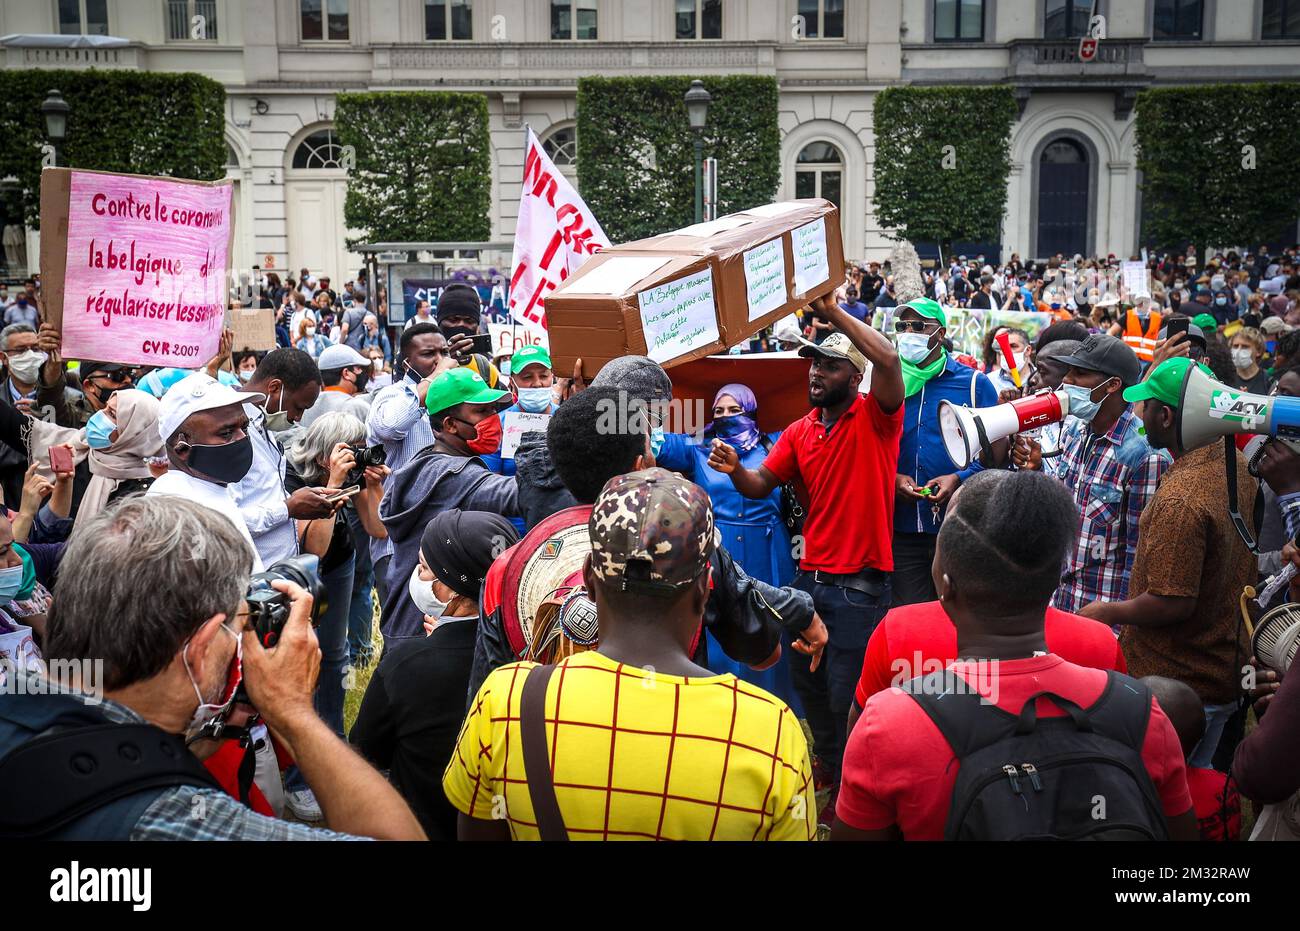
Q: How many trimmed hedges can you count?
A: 5